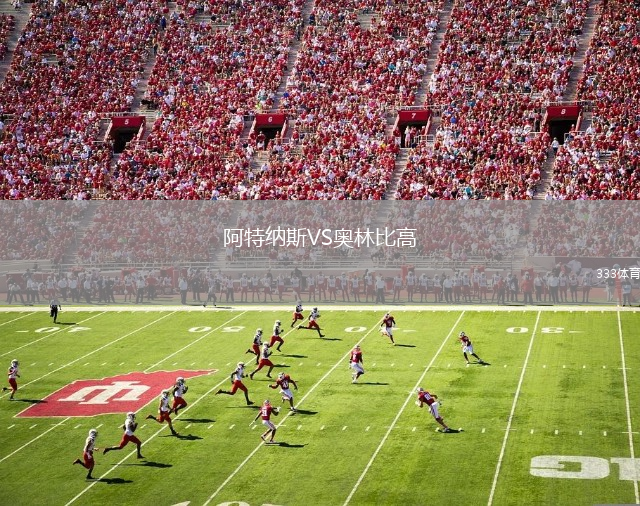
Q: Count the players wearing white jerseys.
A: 11